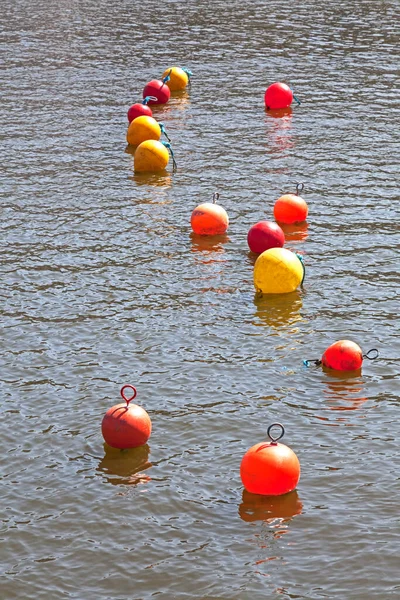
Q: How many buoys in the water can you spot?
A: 13